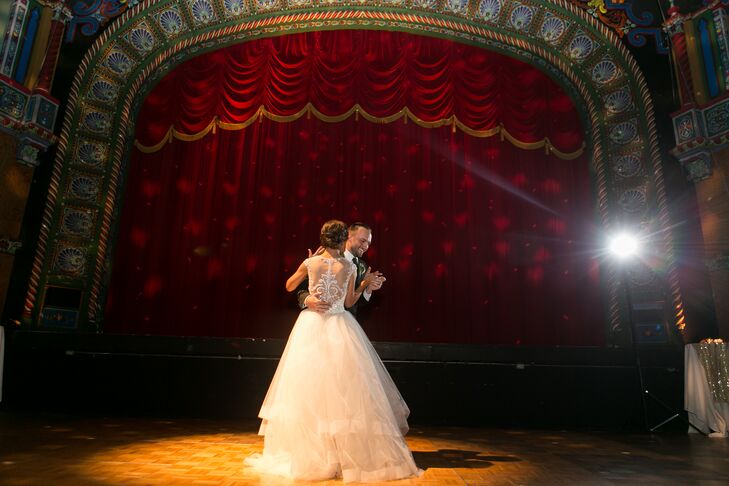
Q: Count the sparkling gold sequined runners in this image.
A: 1